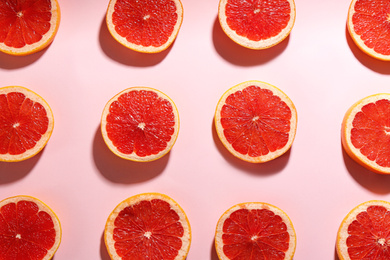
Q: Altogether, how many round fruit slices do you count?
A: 12